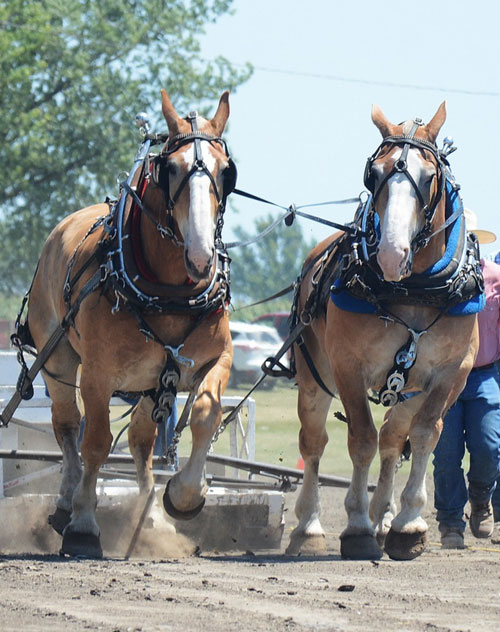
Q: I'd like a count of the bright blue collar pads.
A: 1